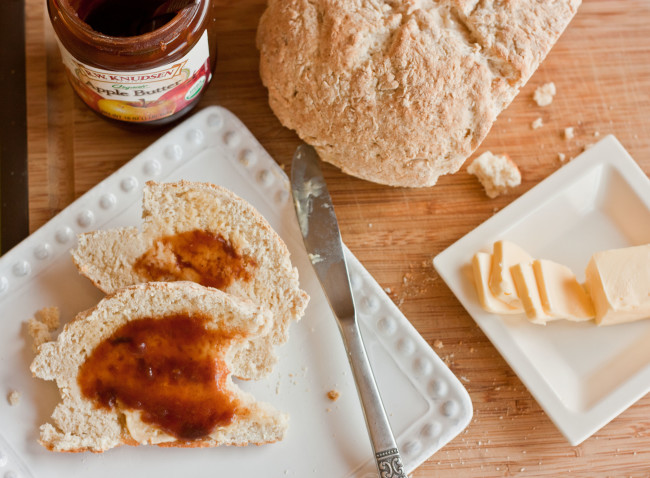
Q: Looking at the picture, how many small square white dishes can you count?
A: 1